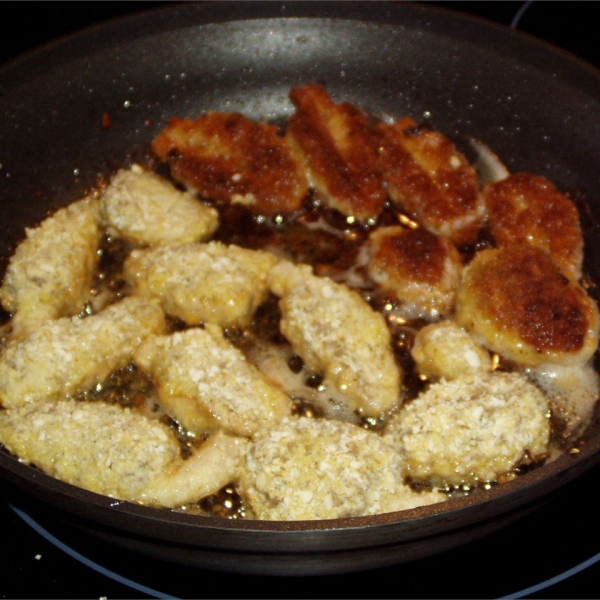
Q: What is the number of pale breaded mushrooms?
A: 10